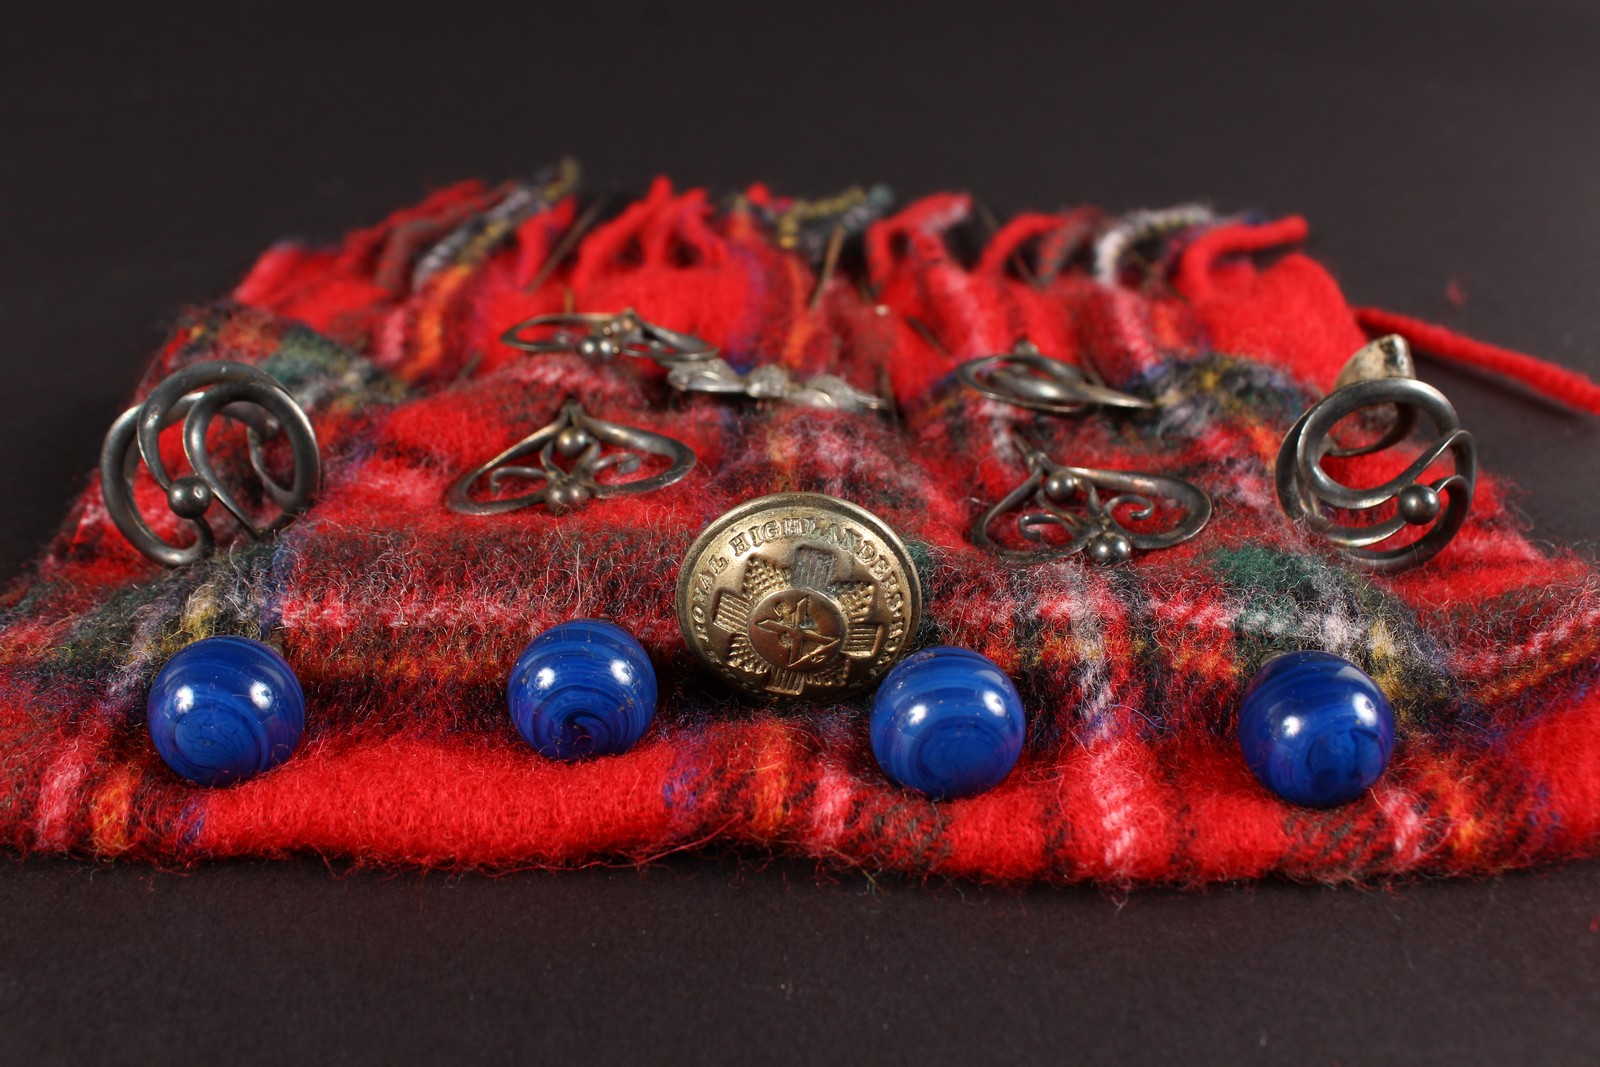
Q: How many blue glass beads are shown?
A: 4